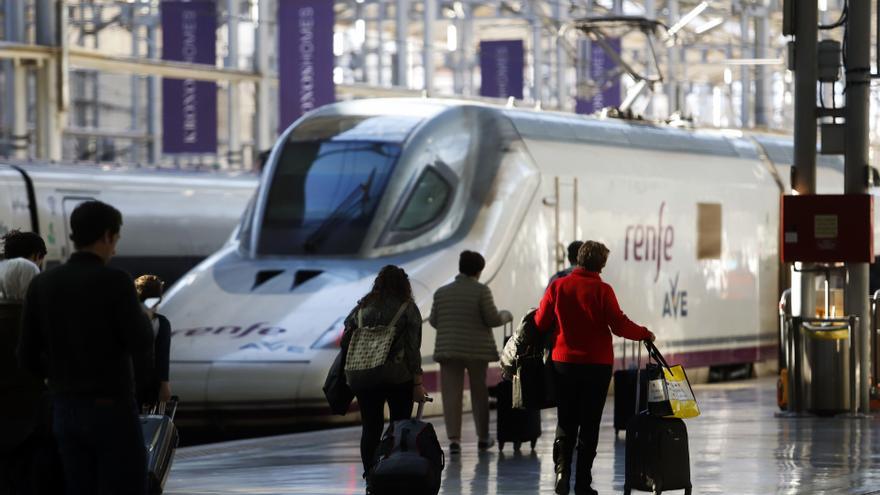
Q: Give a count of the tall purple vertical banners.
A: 4